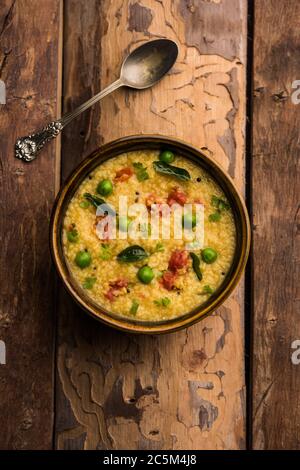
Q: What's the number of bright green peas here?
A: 7